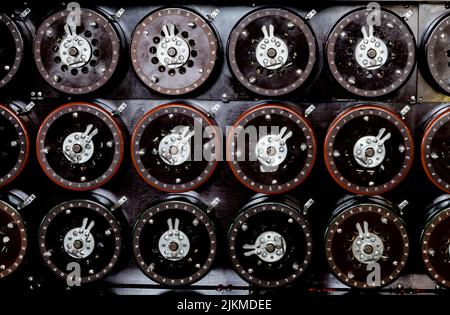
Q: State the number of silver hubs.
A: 12